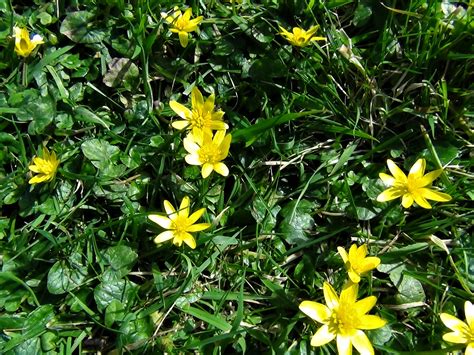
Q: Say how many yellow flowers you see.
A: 11